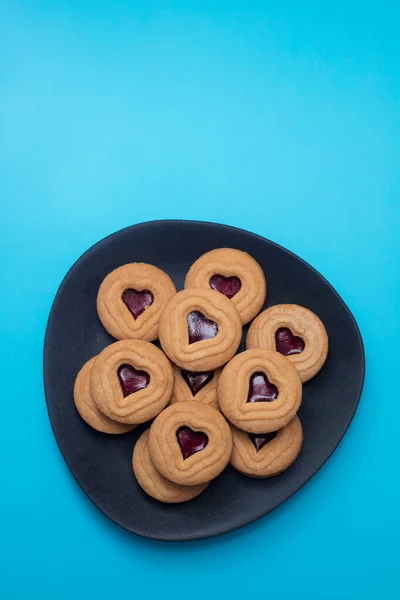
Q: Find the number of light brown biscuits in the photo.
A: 11